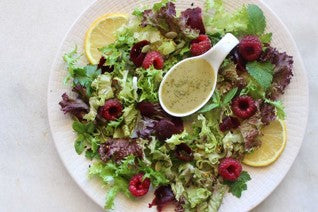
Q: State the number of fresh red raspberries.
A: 7